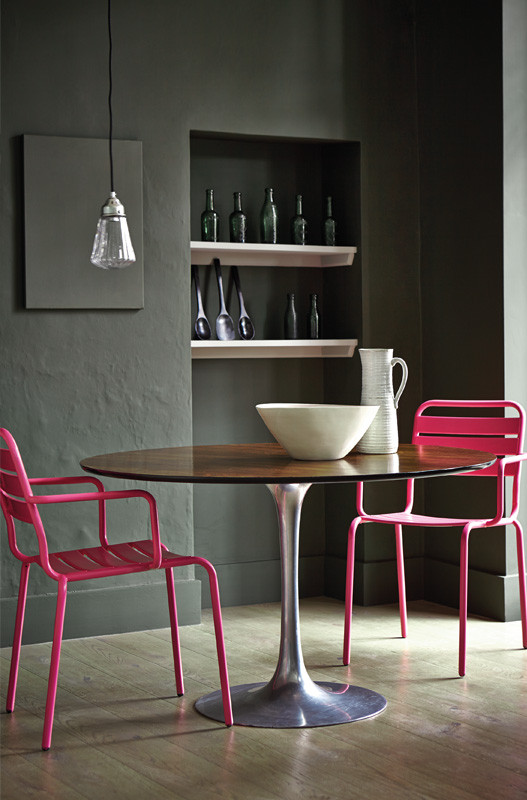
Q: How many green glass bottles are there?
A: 7